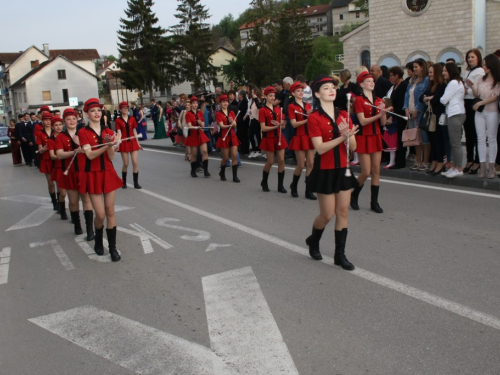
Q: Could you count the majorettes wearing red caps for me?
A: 11